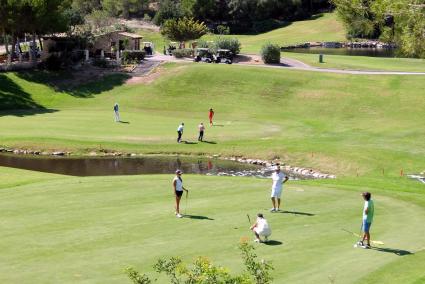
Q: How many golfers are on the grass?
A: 8